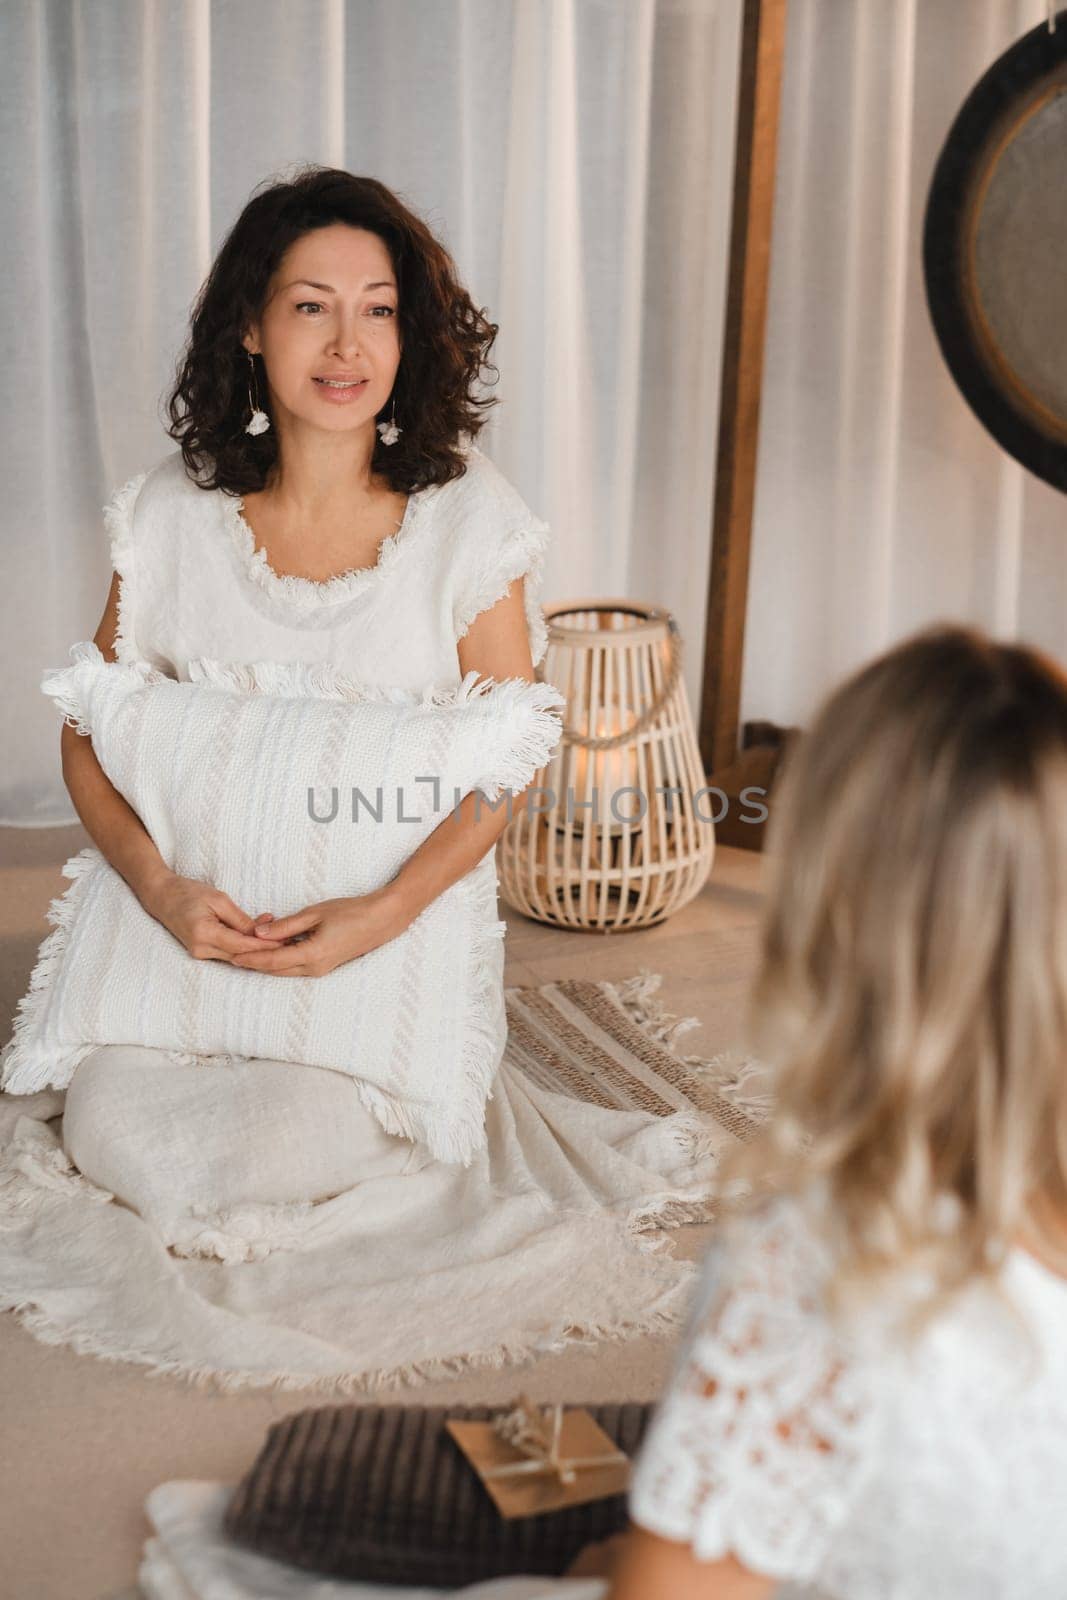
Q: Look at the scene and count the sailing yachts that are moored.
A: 0